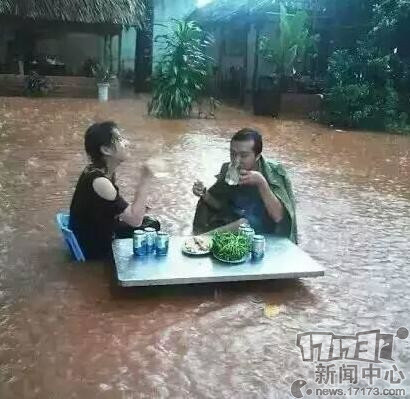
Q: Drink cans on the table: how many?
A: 6